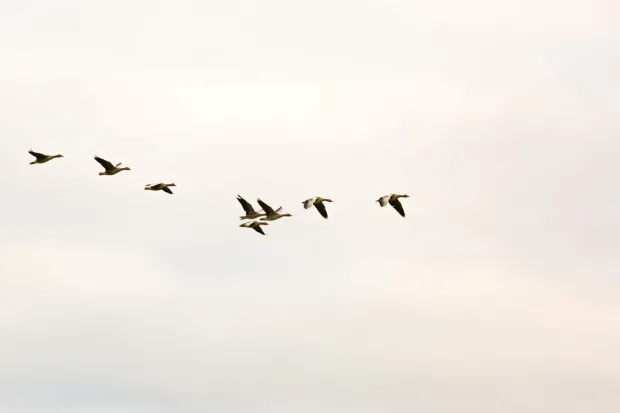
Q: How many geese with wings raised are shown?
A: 4